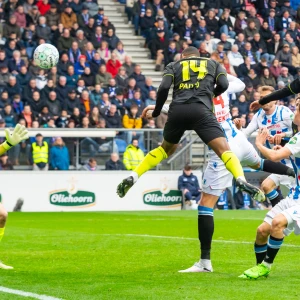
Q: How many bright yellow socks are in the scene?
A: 3